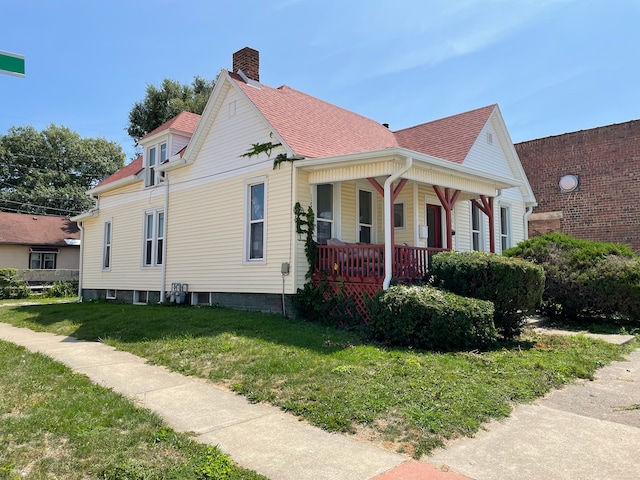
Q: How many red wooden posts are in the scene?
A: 3